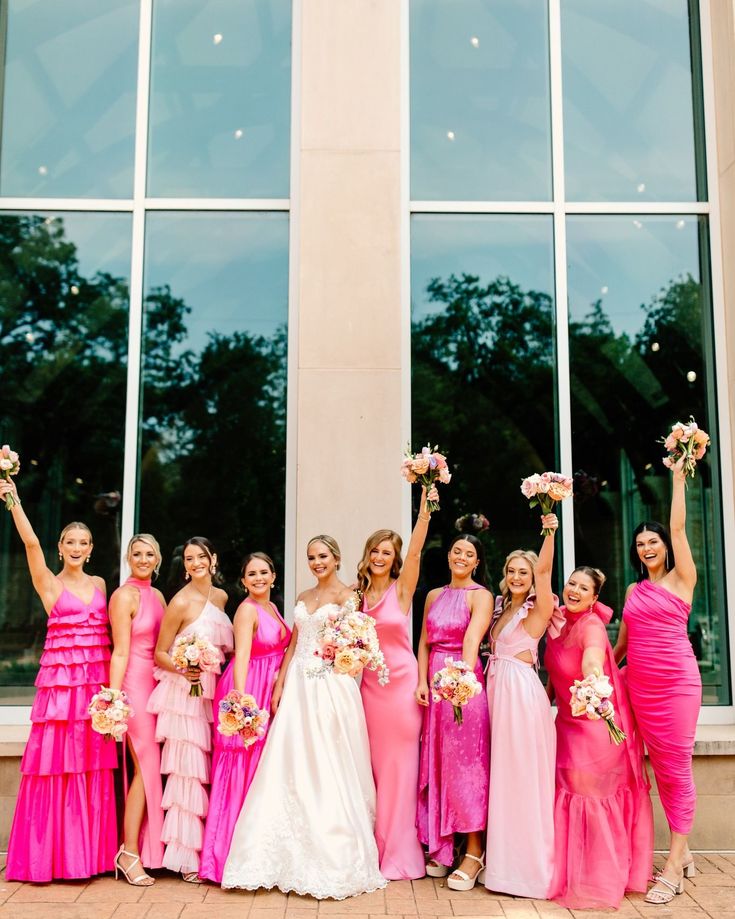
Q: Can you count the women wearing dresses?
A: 10